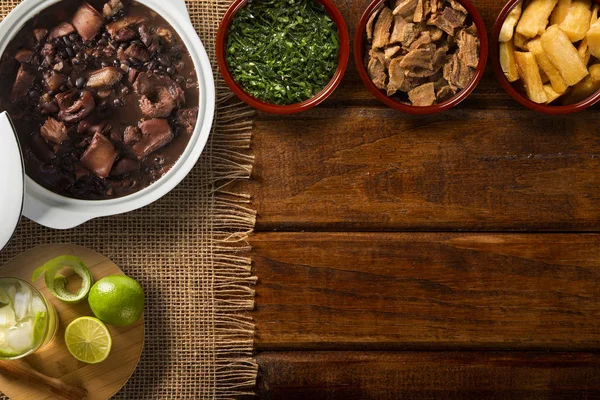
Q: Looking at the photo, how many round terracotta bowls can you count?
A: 3